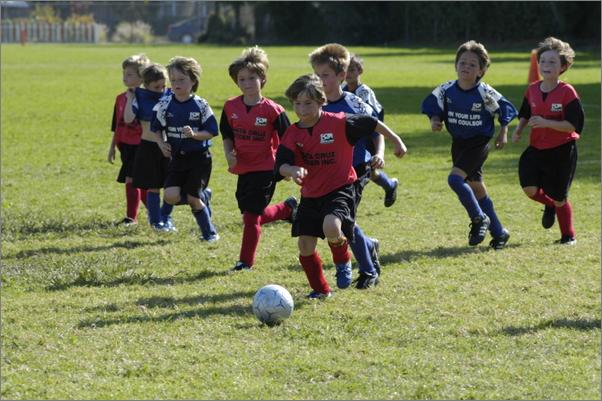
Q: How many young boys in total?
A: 9